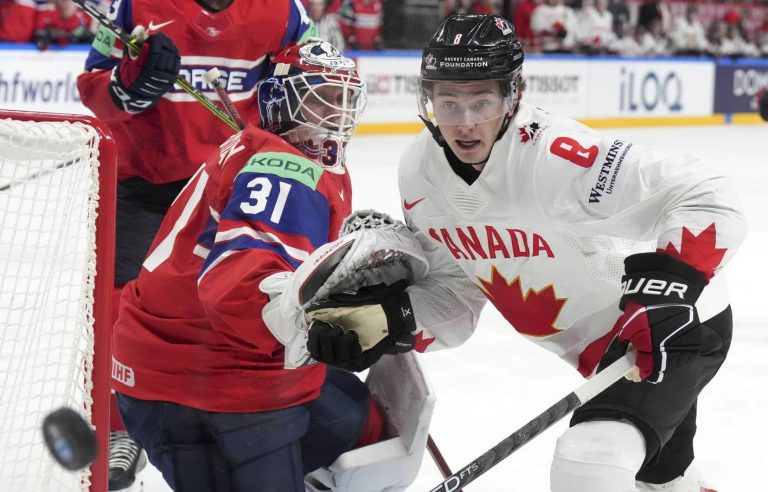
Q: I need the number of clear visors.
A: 1